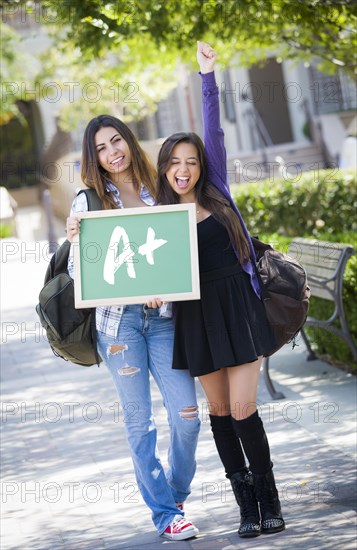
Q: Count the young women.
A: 2